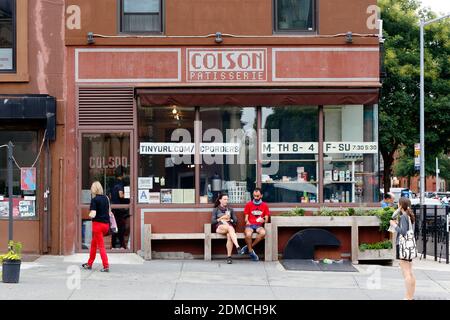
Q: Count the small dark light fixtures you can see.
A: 3